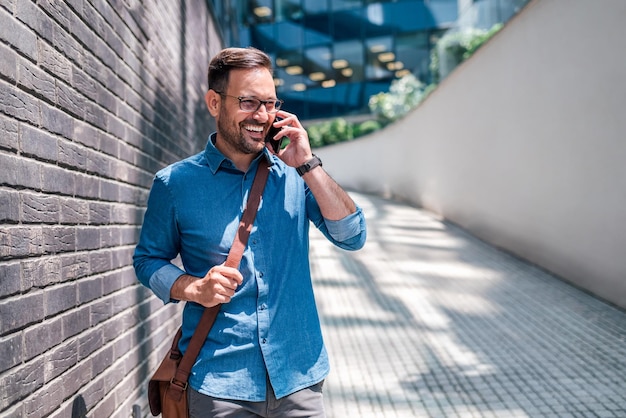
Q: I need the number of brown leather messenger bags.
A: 1